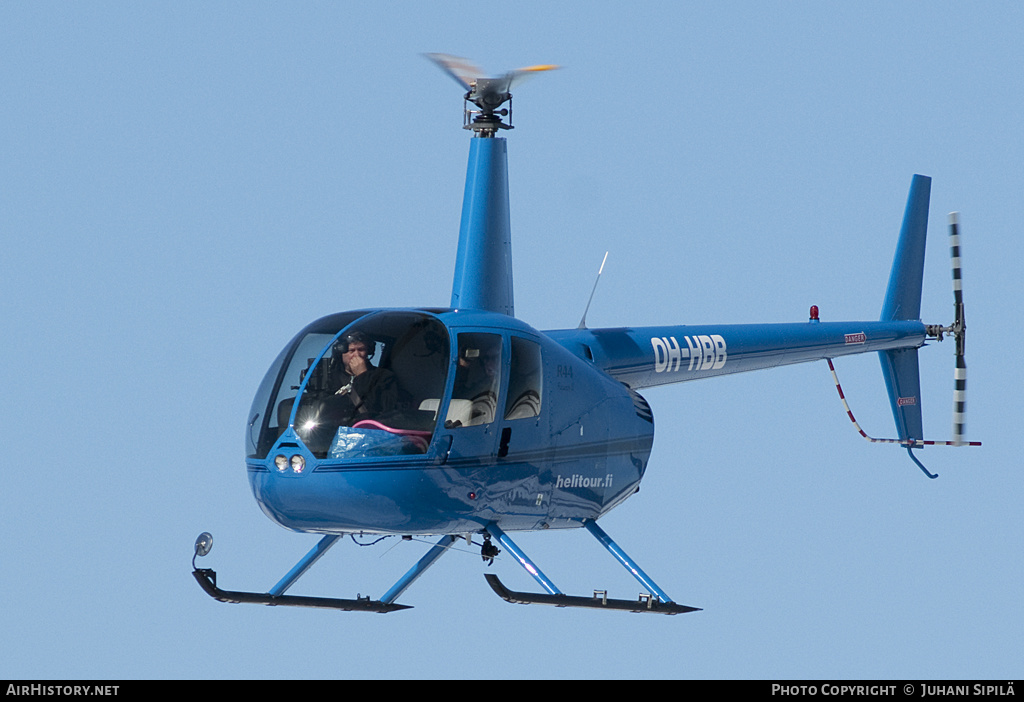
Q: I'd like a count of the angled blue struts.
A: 4